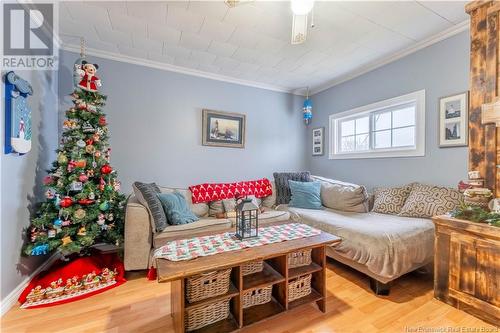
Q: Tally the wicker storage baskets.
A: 6